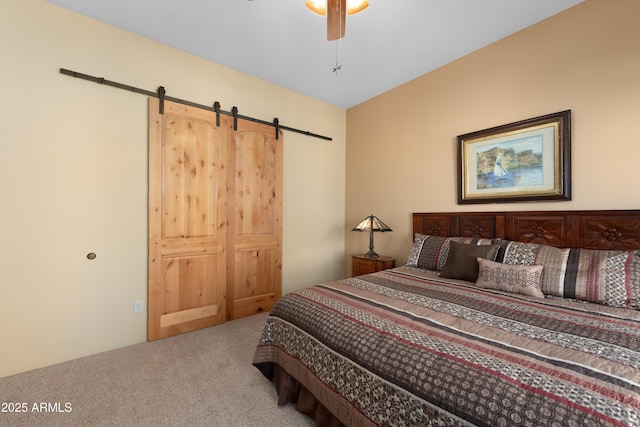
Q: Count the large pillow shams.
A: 2